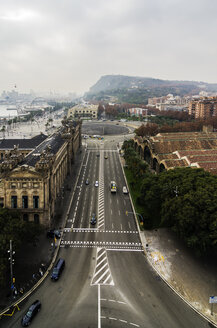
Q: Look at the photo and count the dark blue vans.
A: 1